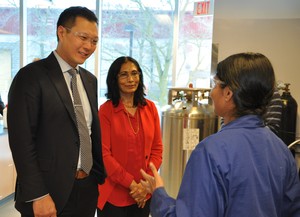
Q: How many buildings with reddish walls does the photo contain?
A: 1